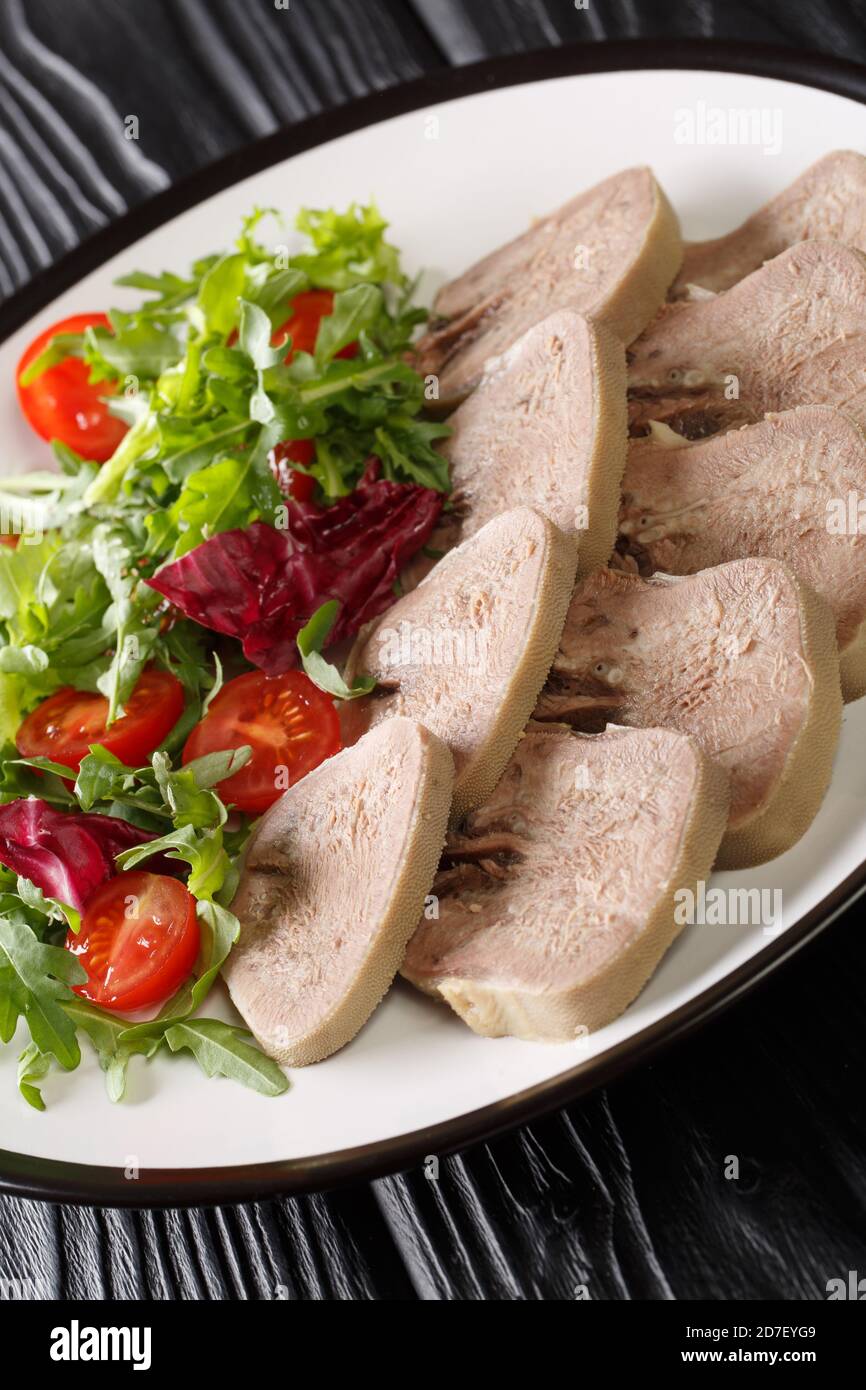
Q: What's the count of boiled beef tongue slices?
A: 9